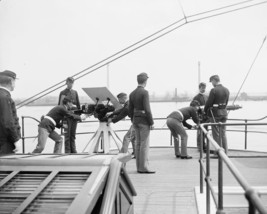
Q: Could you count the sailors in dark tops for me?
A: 8